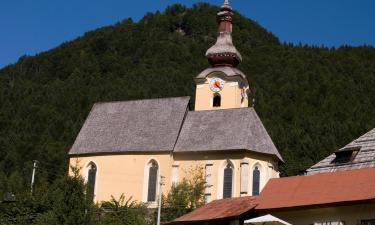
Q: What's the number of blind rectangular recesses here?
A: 0